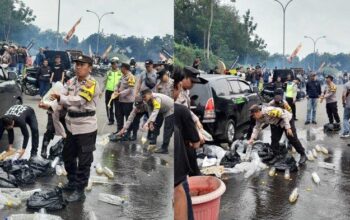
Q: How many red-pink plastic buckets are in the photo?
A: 1